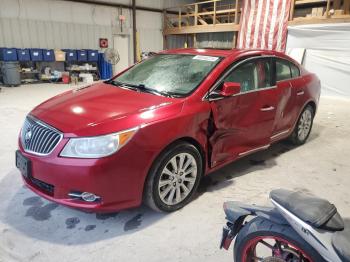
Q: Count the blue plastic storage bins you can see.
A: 7